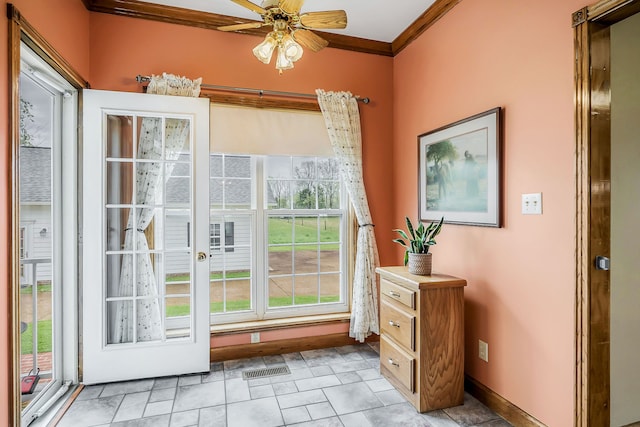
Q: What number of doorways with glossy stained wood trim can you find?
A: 2